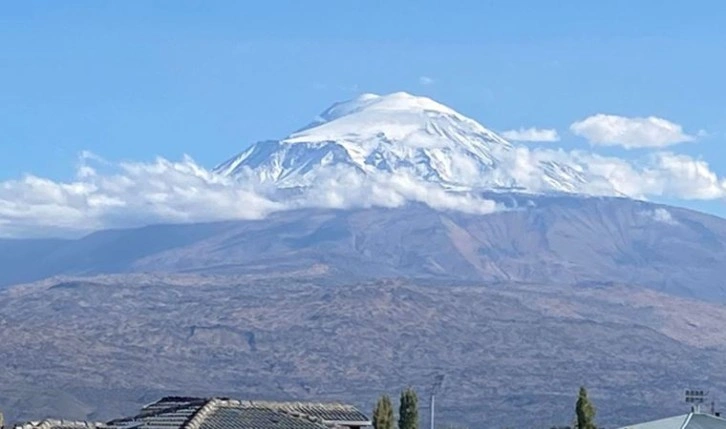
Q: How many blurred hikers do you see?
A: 0